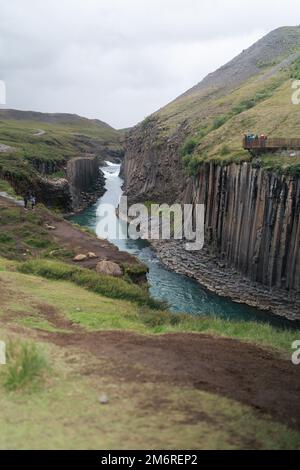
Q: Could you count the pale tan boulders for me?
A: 3